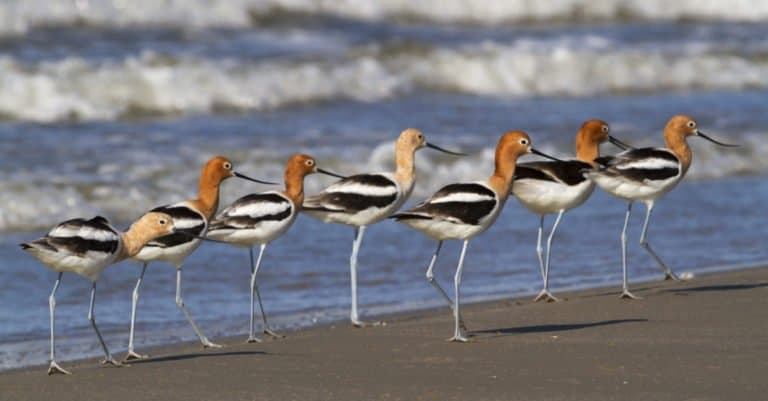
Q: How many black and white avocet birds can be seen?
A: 7